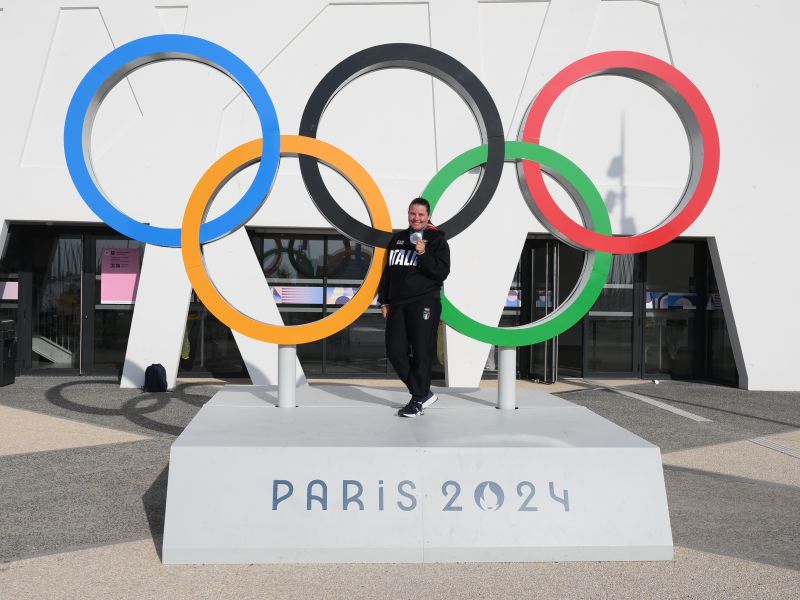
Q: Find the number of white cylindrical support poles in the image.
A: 2